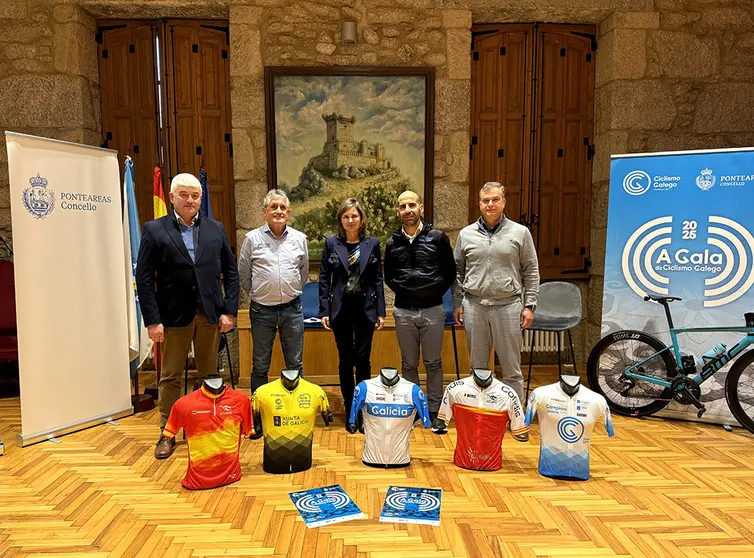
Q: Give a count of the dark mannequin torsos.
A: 5